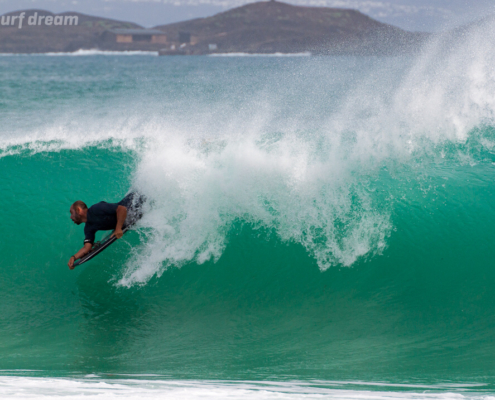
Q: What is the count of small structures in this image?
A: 2